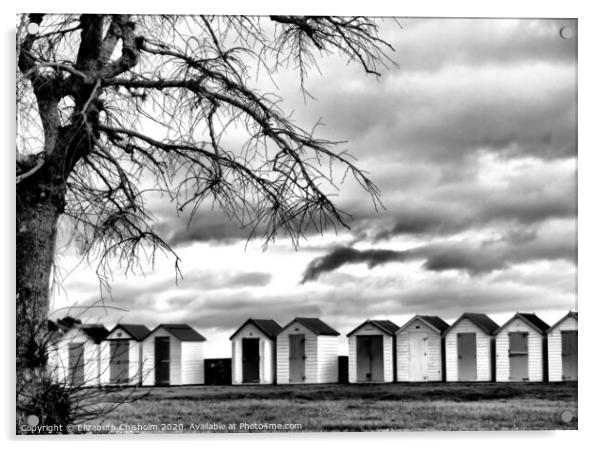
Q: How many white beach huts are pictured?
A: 10